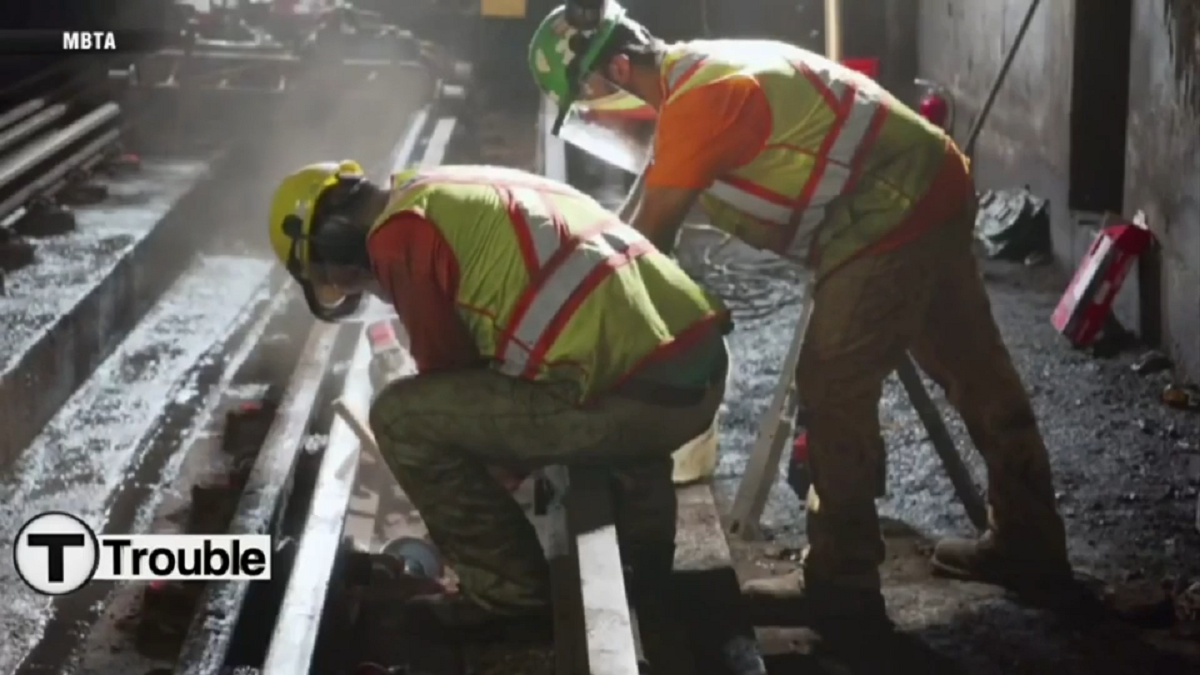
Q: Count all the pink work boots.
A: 0